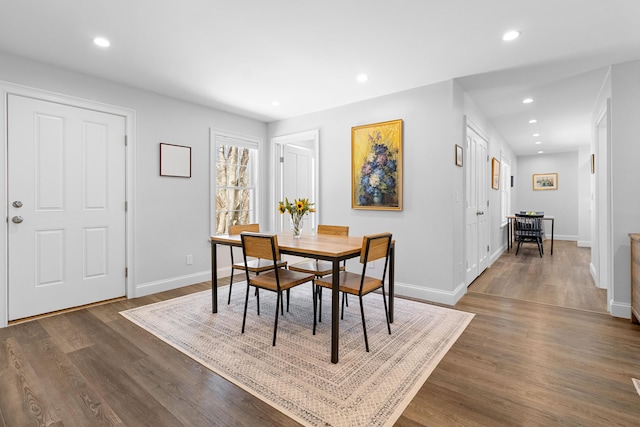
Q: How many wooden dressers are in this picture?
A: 1